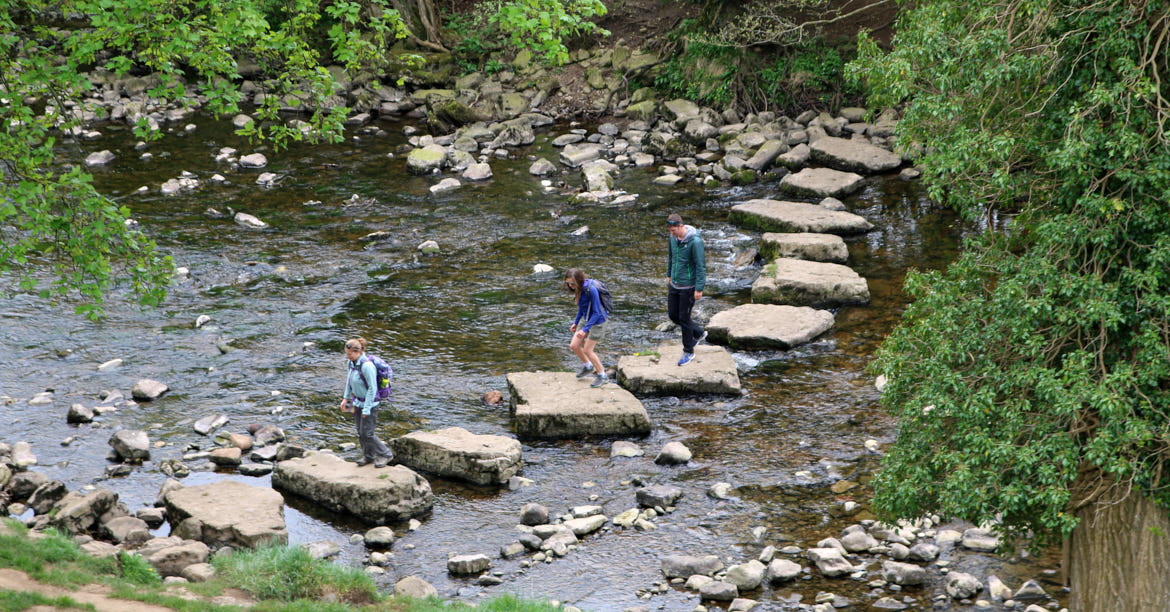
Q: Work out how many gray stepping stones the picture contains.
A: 11